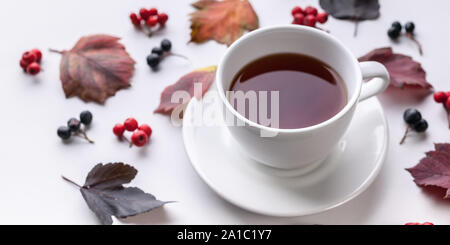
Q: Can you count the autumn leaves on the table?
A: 7